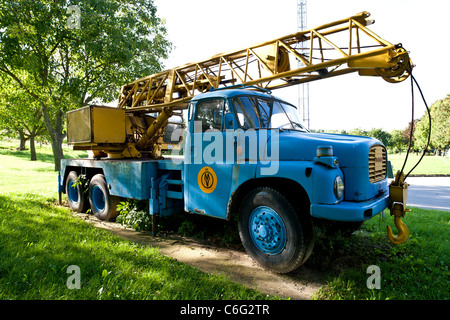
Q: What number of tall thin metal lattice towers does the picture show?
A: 1